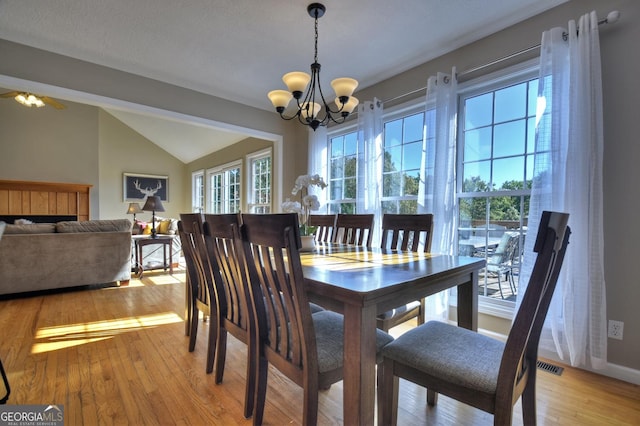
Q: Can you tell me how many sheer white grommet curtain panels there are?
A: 4